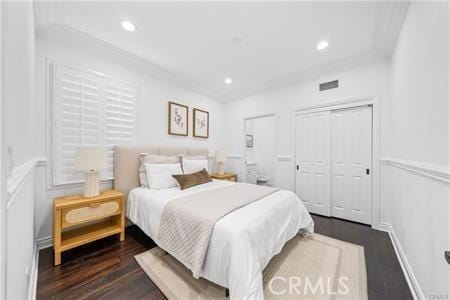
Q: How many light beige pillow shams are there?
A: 2